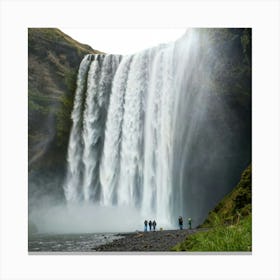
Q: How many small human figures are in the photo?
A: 5